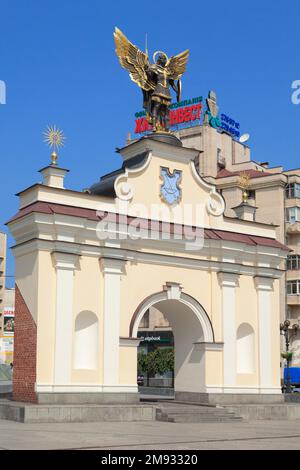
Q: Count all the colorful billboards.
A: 2